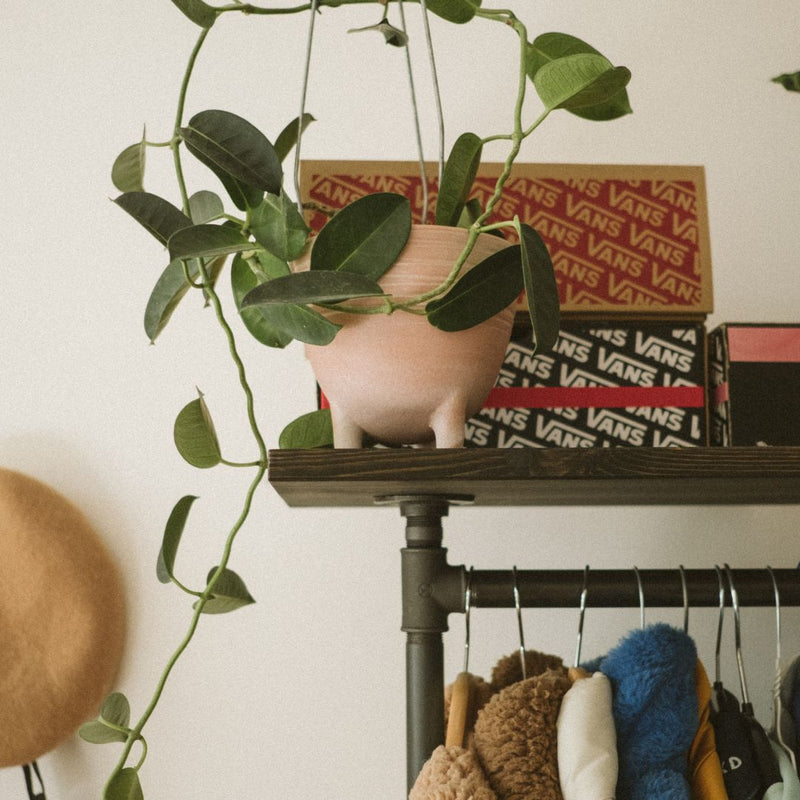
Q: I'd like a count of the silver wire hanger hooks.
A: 8